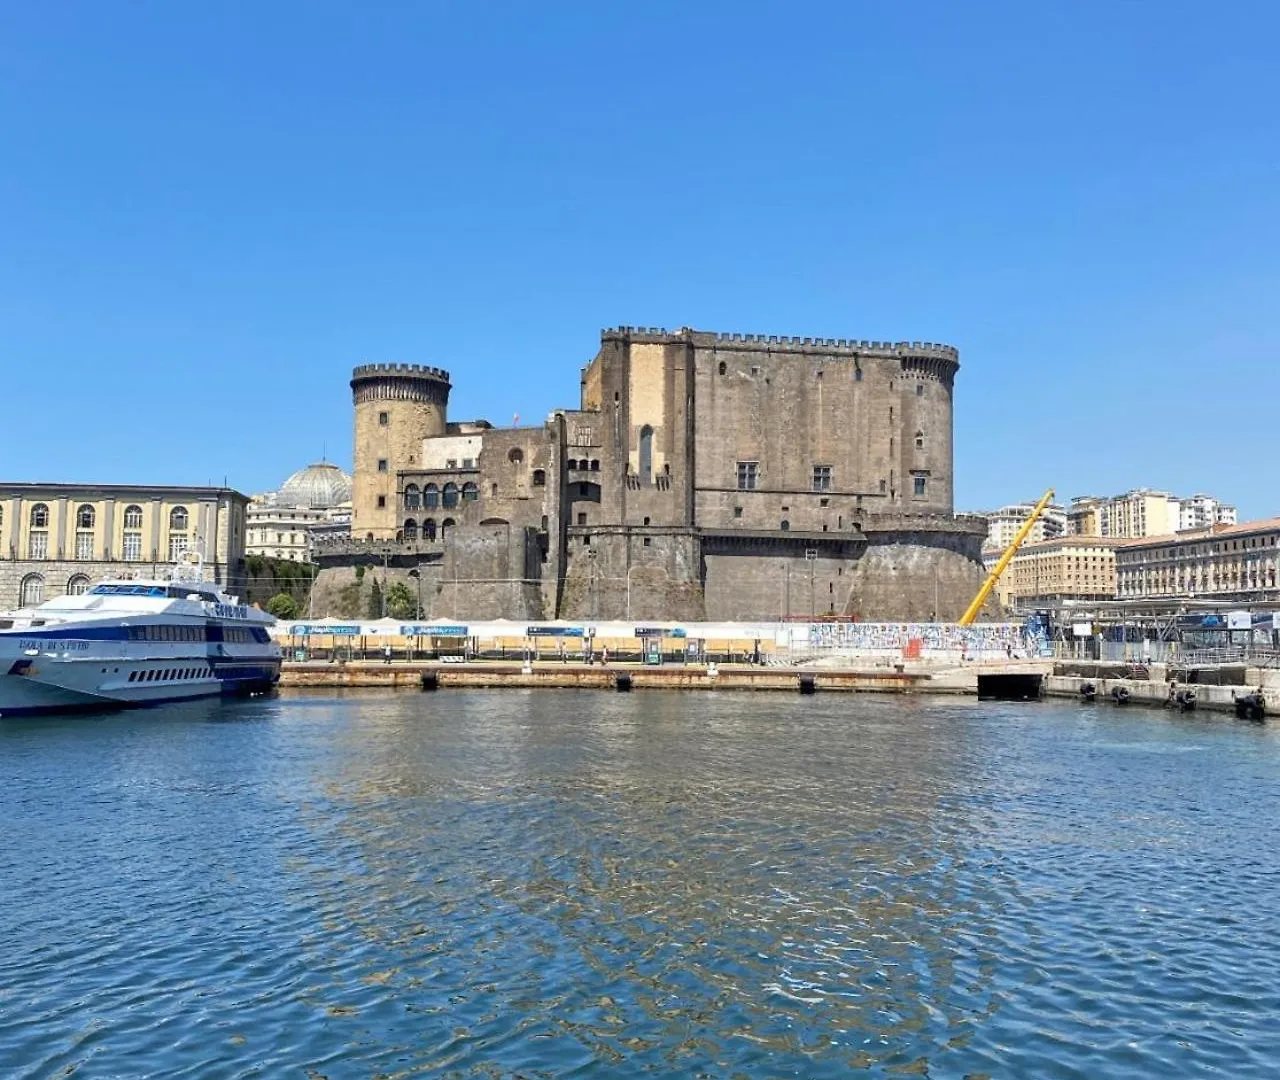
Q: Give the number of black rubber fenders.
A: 7